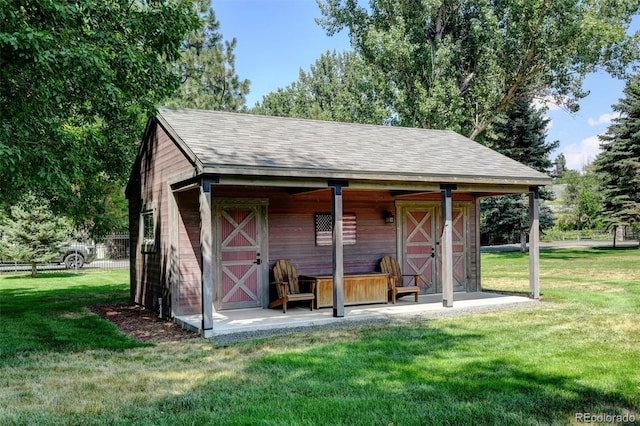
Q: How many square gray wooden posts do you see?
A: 4